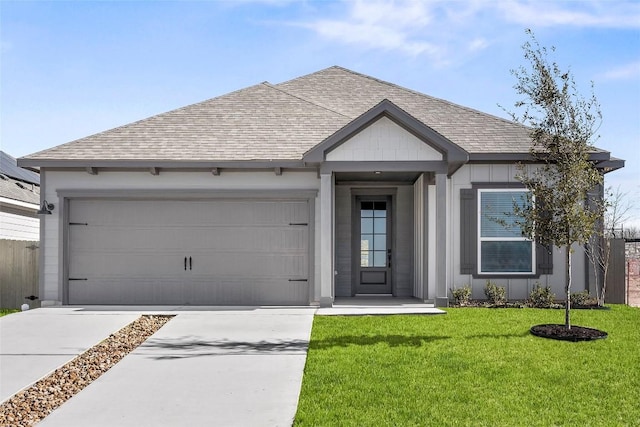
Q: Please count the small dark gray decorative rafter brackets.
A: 4